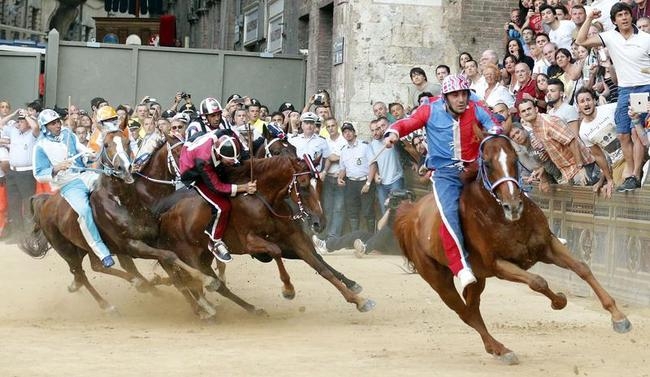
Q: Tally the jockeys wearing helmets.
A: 5